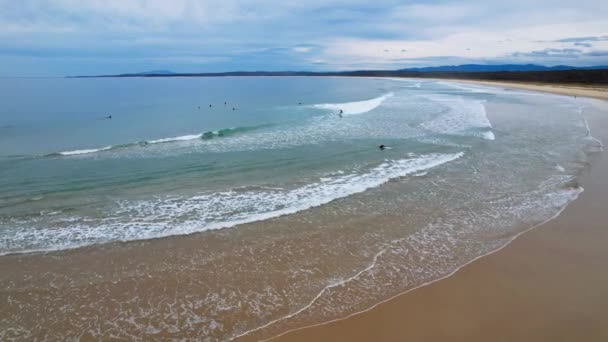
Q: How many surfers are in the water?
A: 8